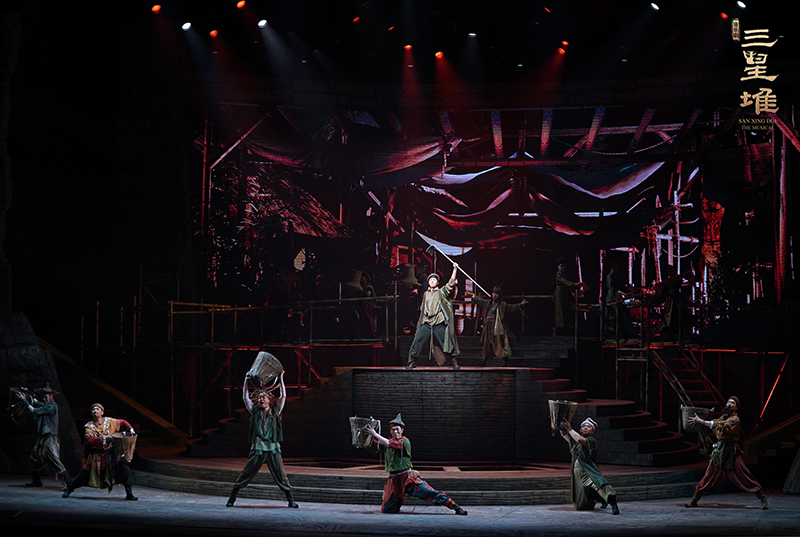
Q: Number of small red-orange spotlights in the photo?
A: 12